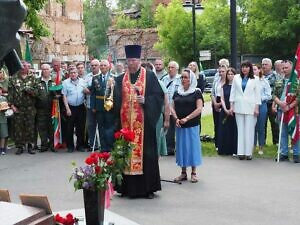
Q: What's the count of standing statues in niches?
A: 0